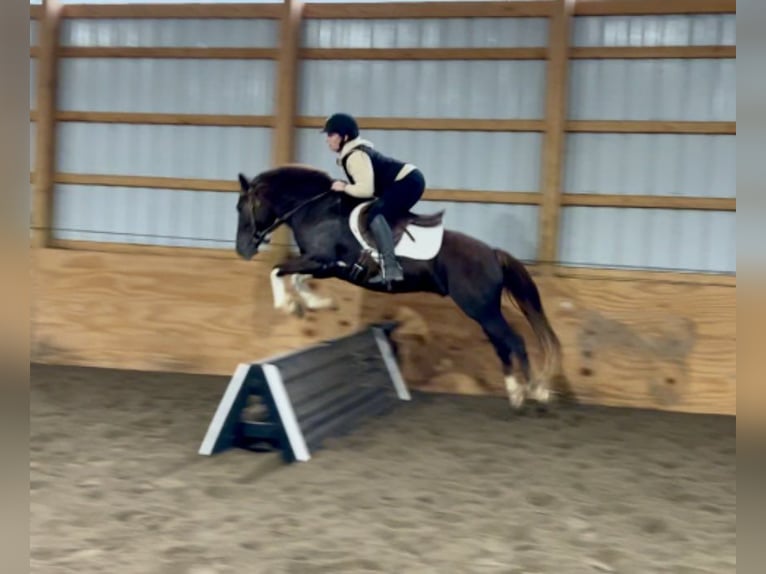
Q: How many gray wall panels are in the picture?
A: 12